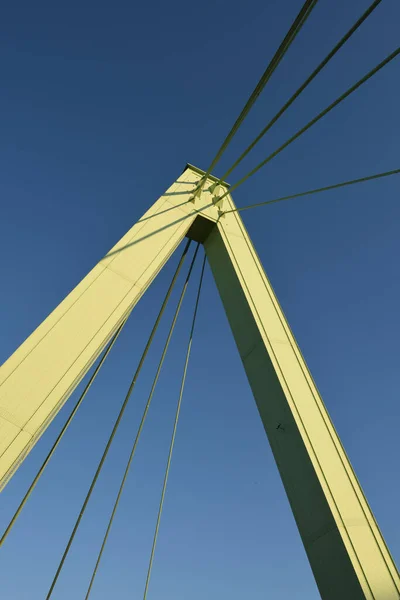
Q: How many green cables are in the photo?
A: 8